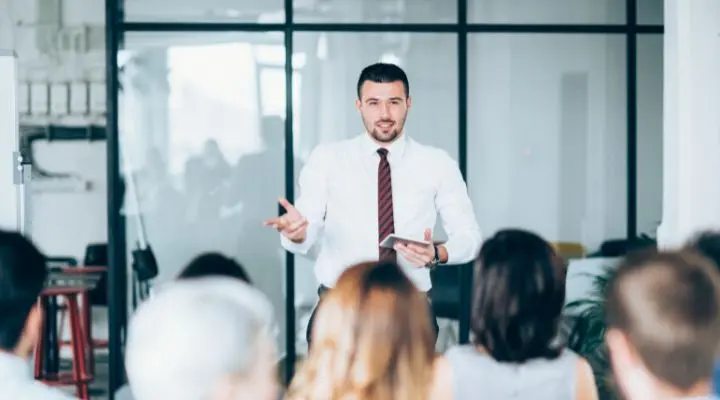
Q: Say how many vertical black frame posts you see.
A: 4